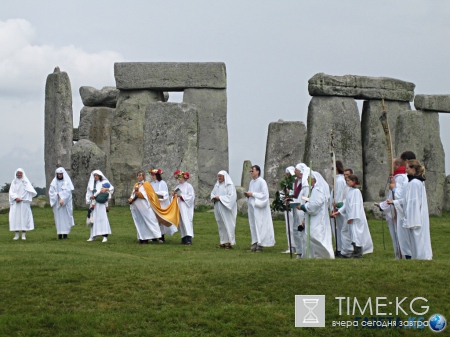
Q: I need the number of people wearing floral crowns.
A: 2